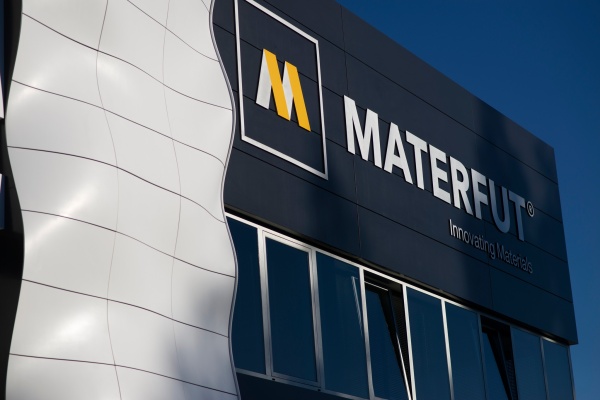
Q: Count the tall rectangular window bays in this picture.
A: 9